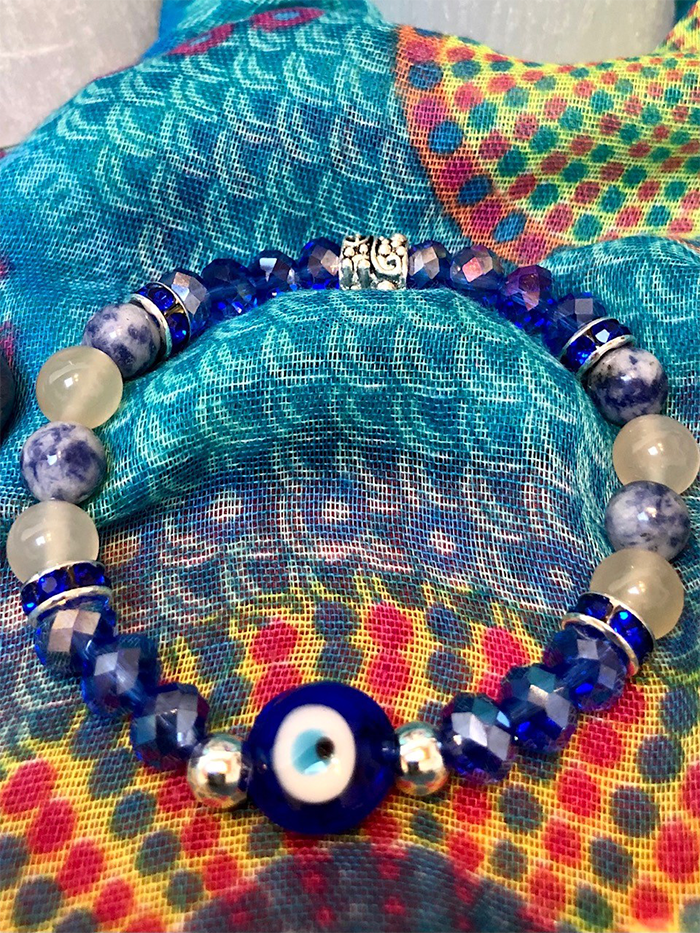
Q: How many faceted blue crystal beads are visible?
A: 14